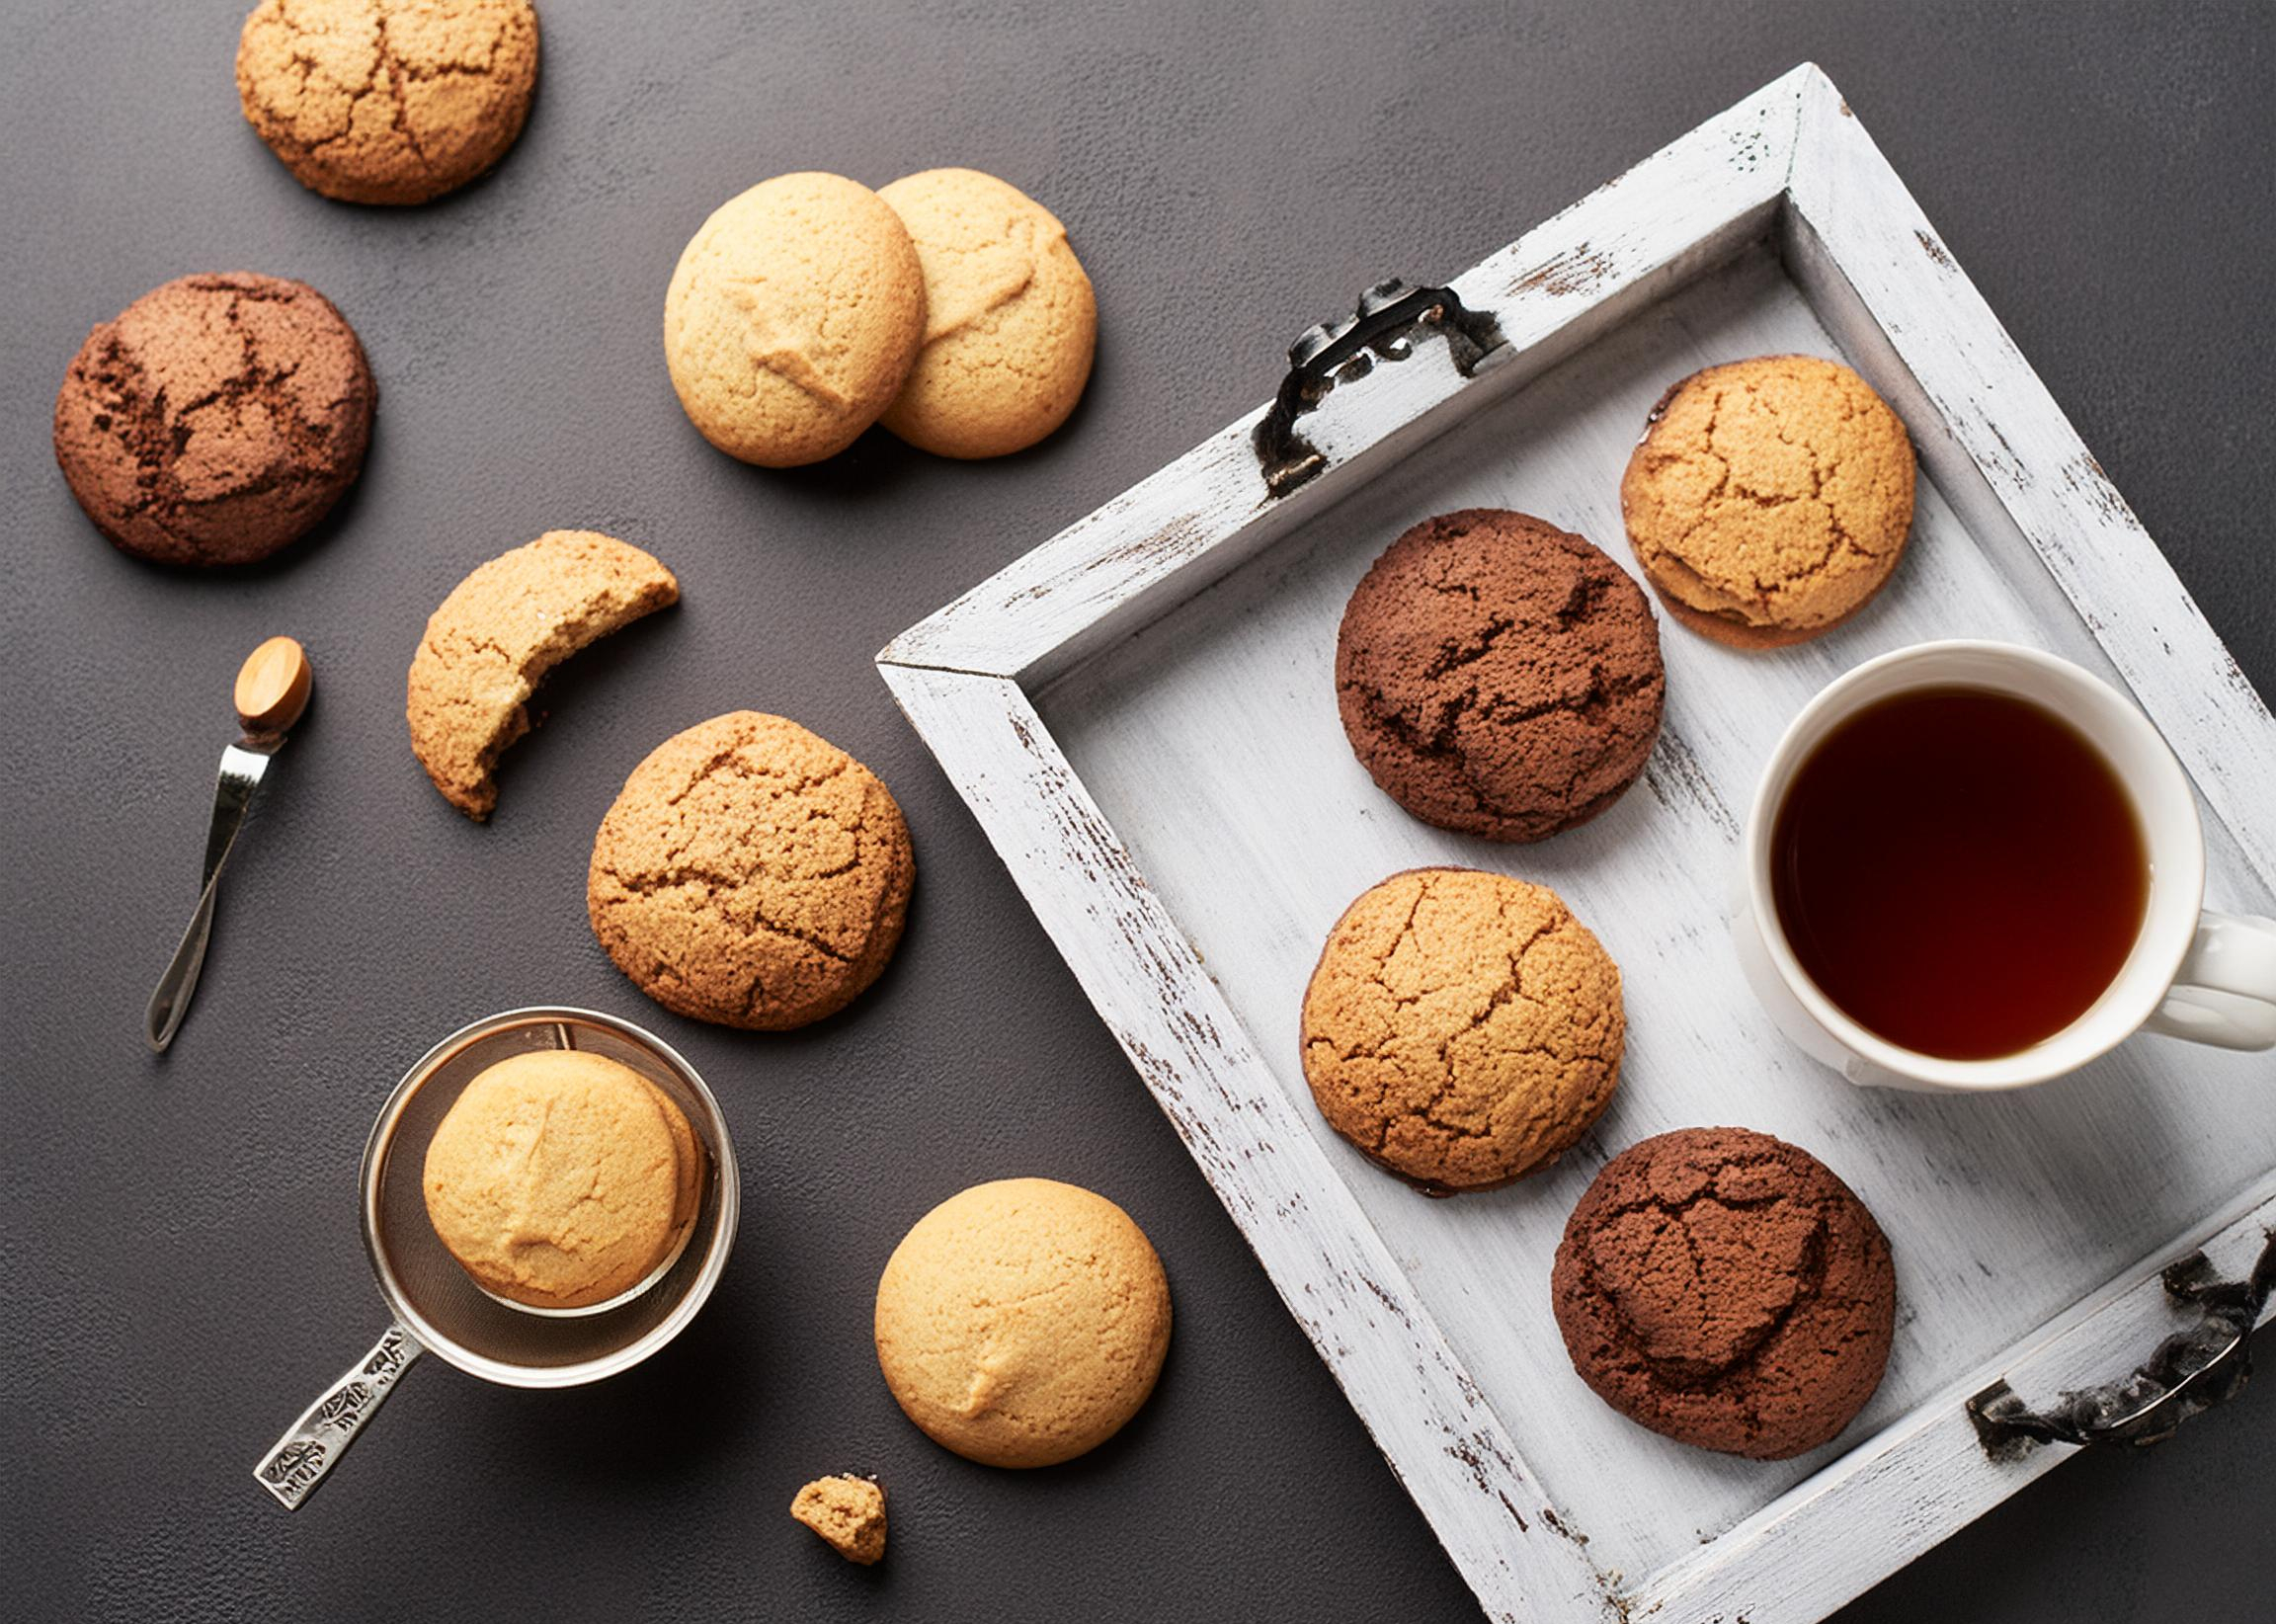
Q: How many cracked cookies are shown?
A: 7